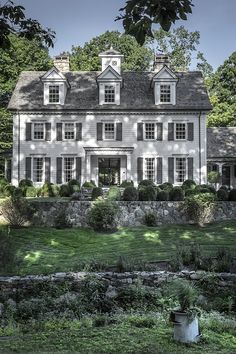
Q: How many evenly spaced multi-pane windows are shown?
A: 12